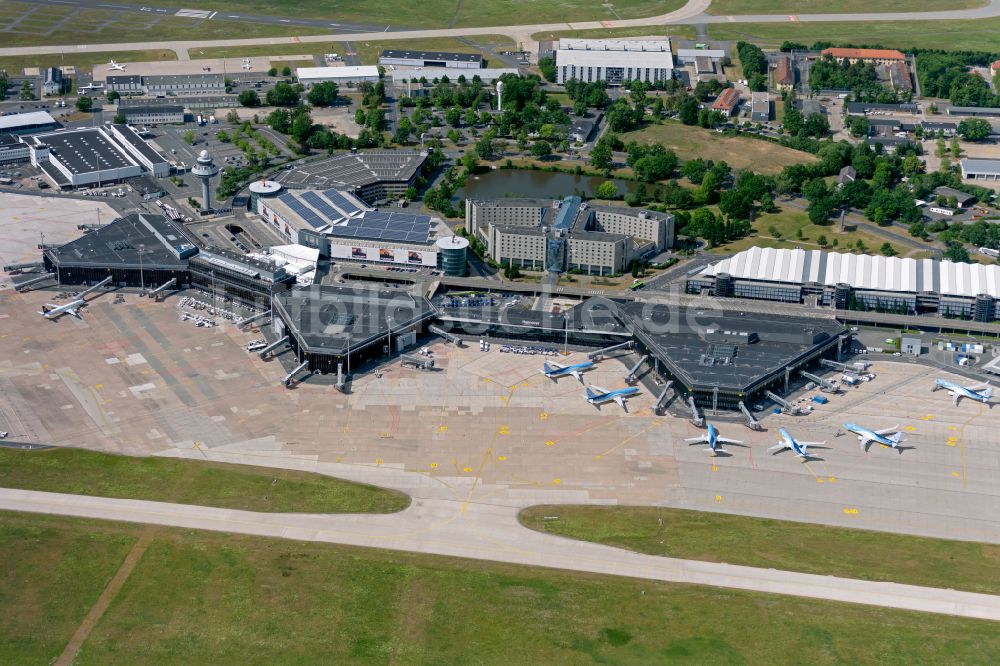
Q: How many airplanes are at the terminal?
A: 7